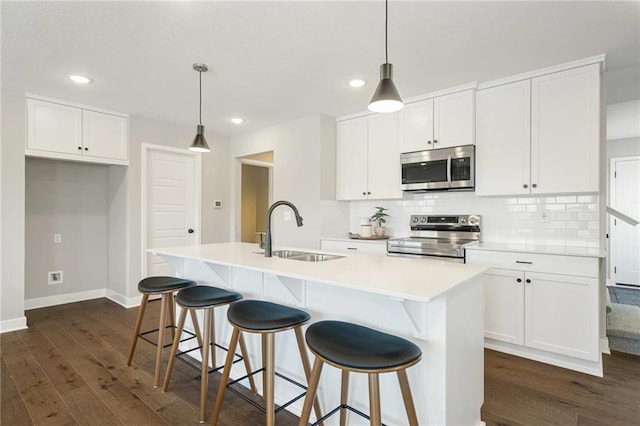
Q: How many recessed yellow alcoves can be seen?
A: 1